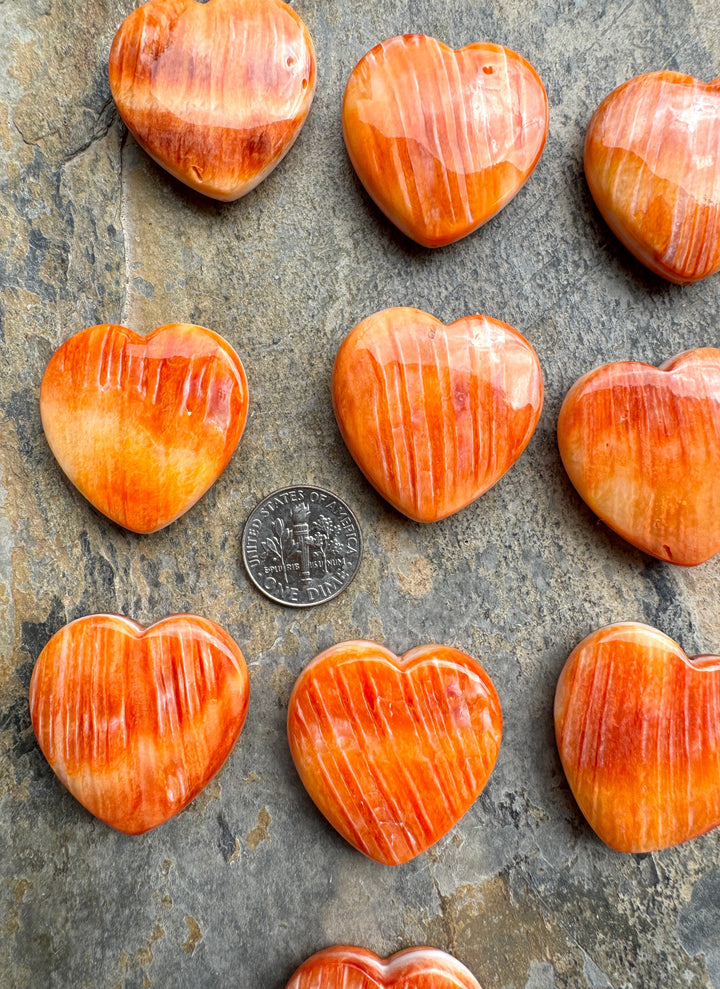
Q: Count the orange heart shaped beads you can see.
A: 10